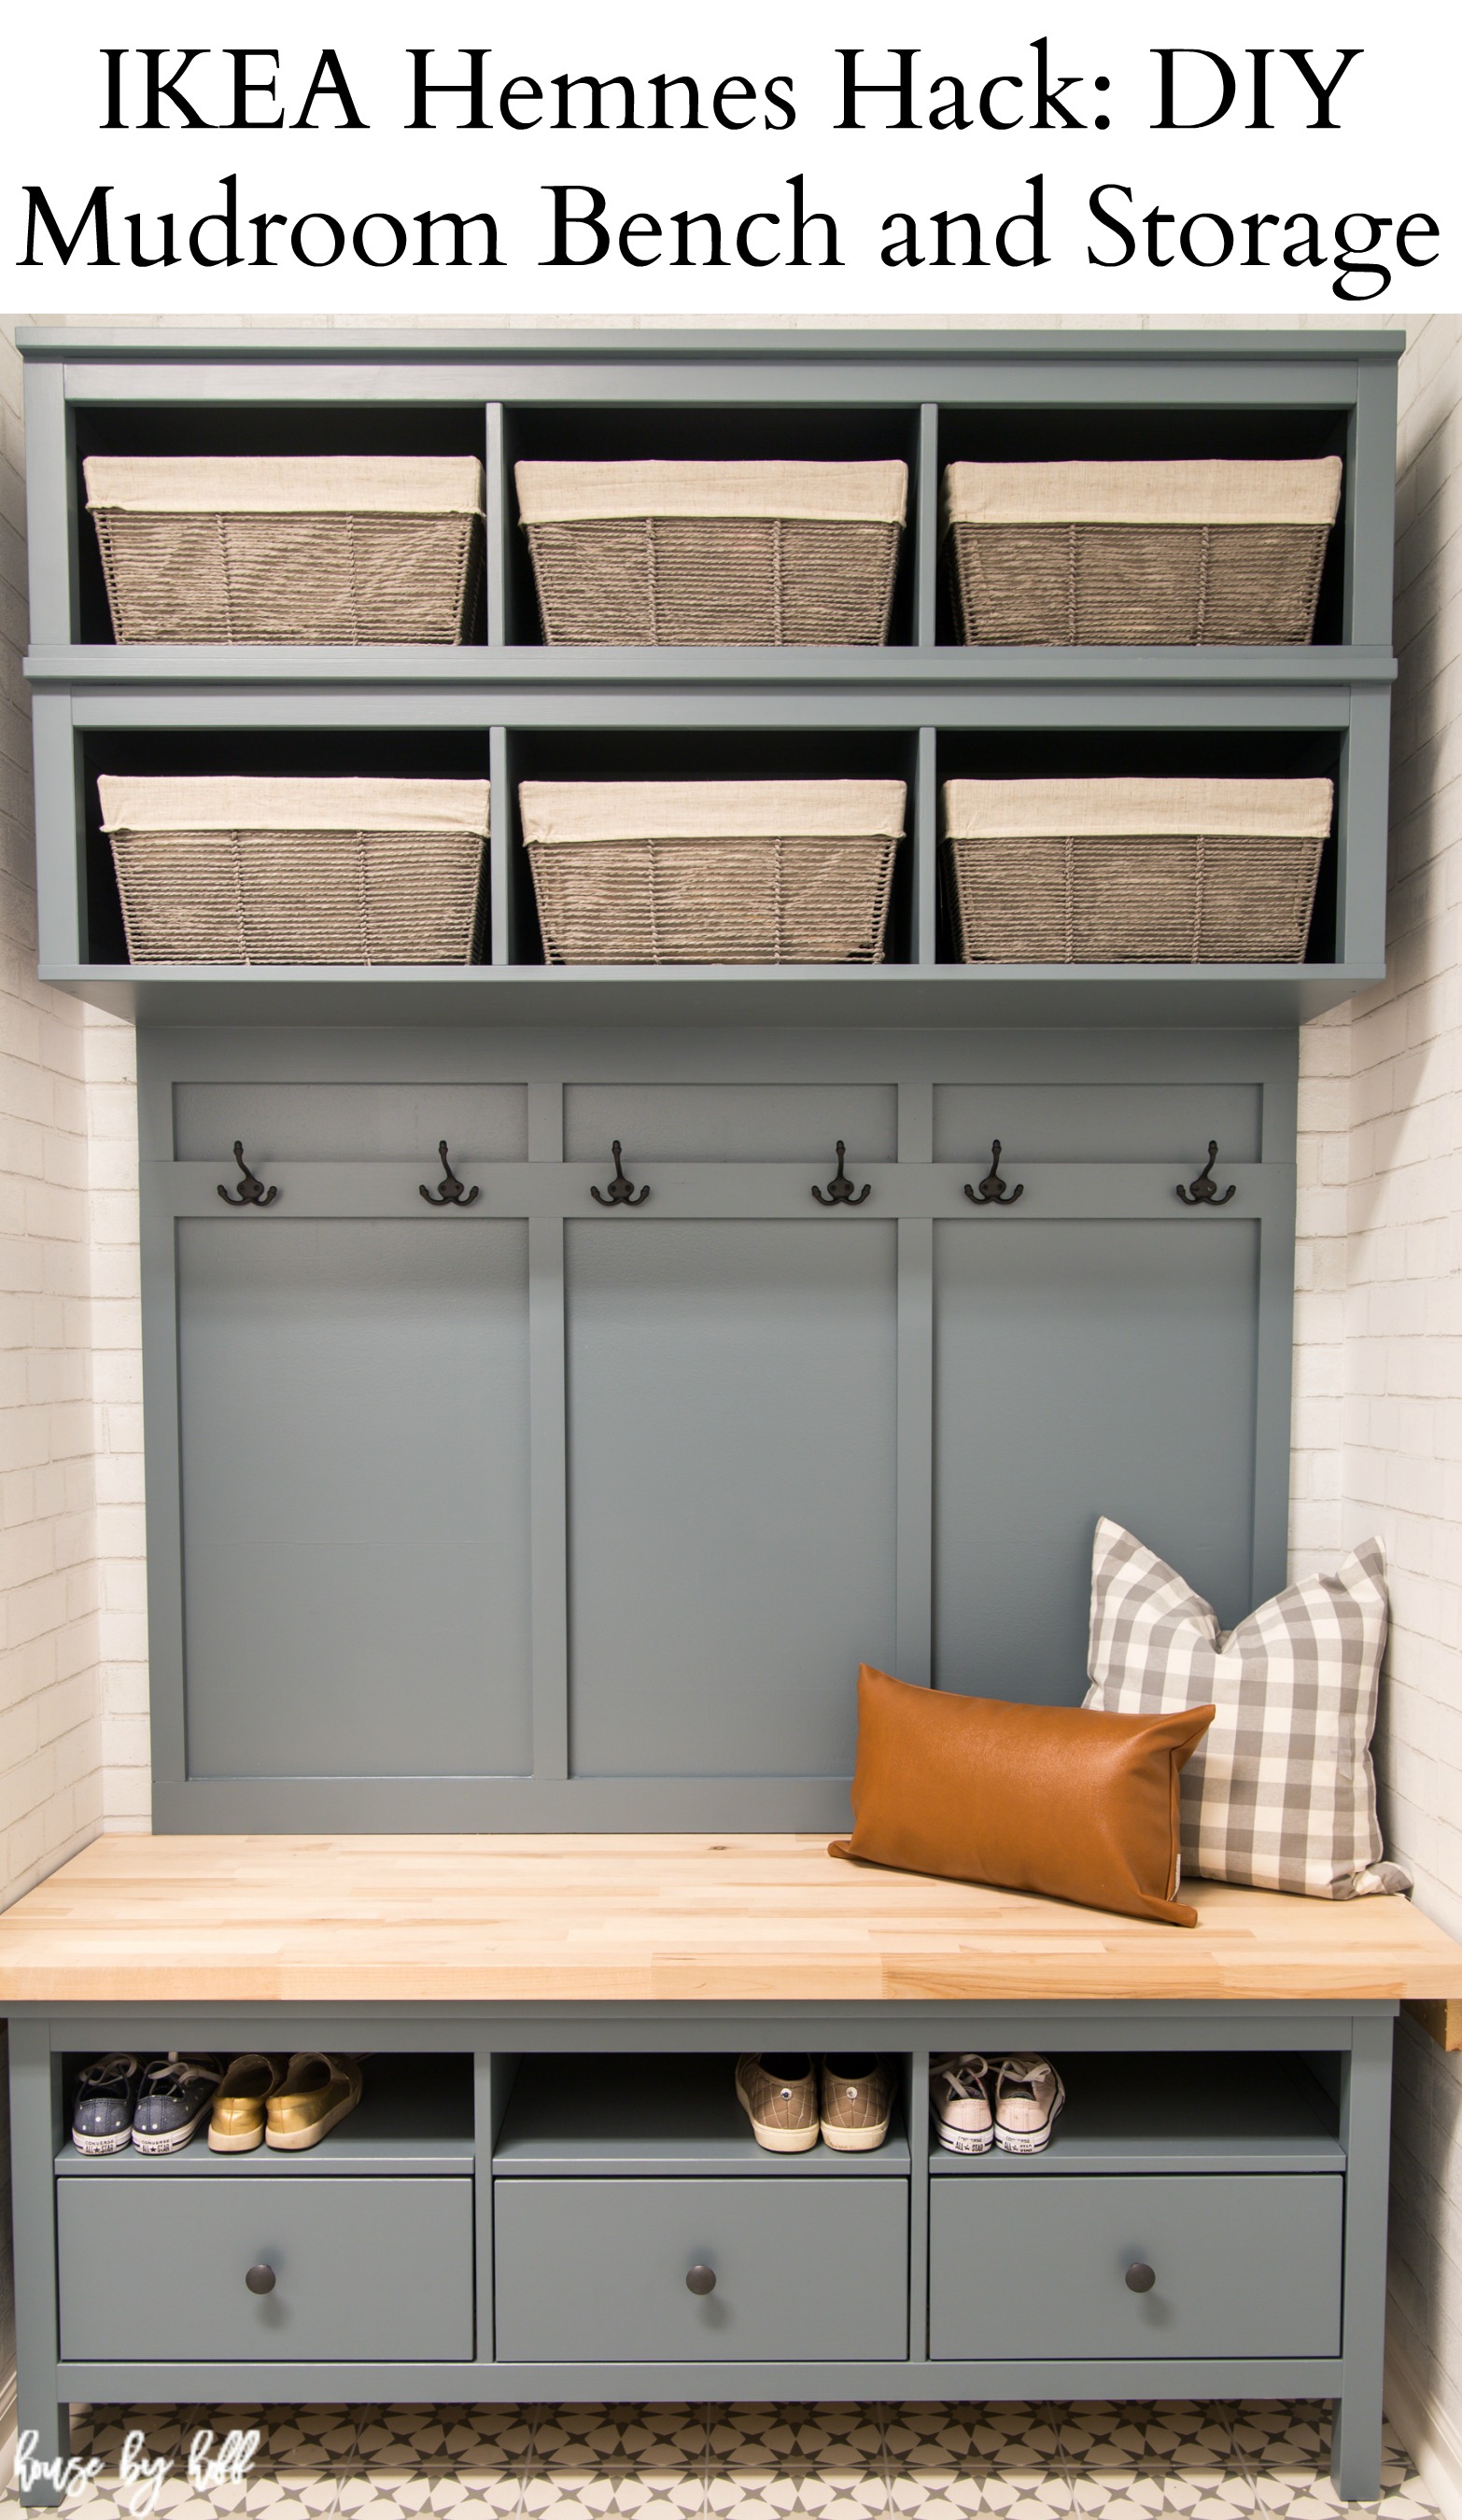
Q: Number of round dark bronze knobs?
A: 3